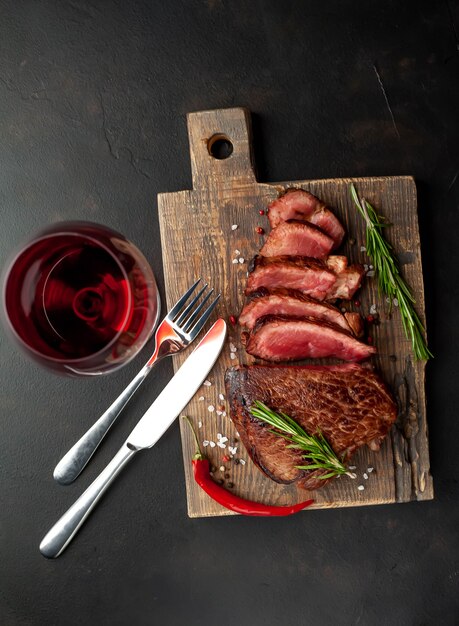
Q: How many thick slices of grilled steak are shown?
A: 5